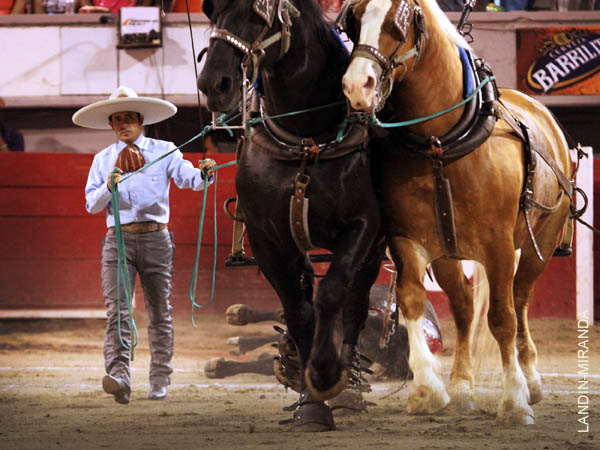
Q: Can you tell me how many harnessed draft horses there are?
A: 2